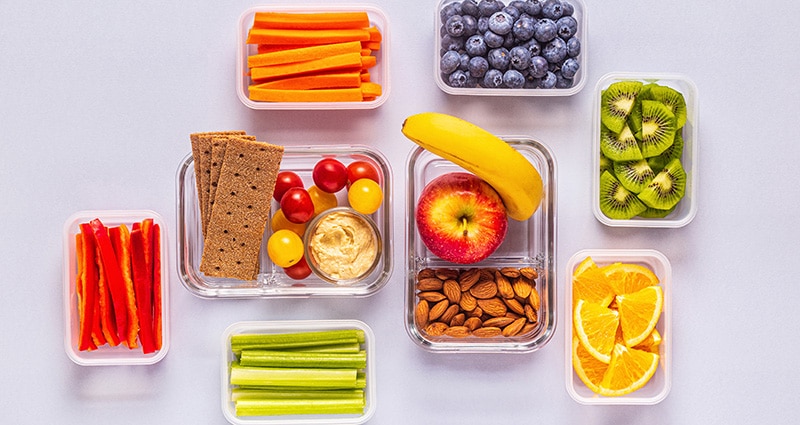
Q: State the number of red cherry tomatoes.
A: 5